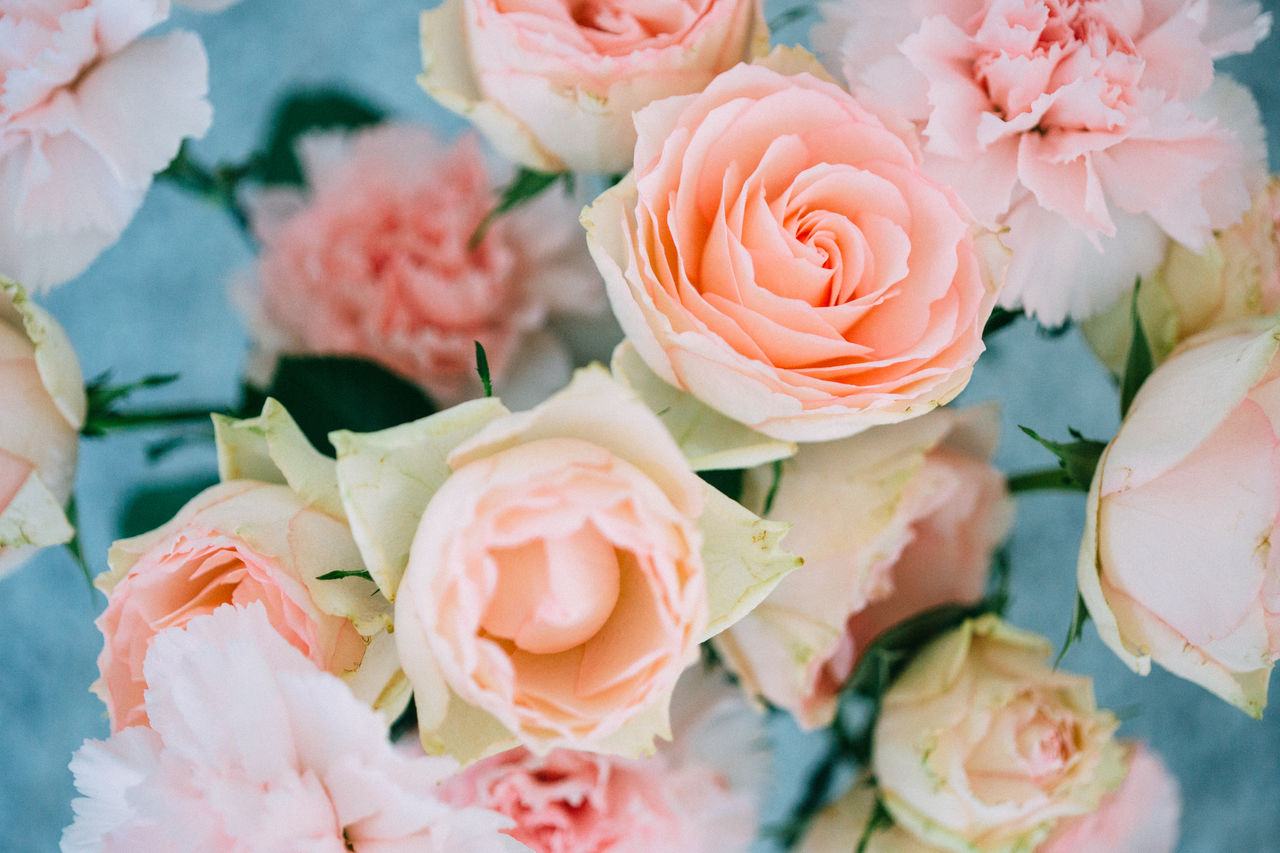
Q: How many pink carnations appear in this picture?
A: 5